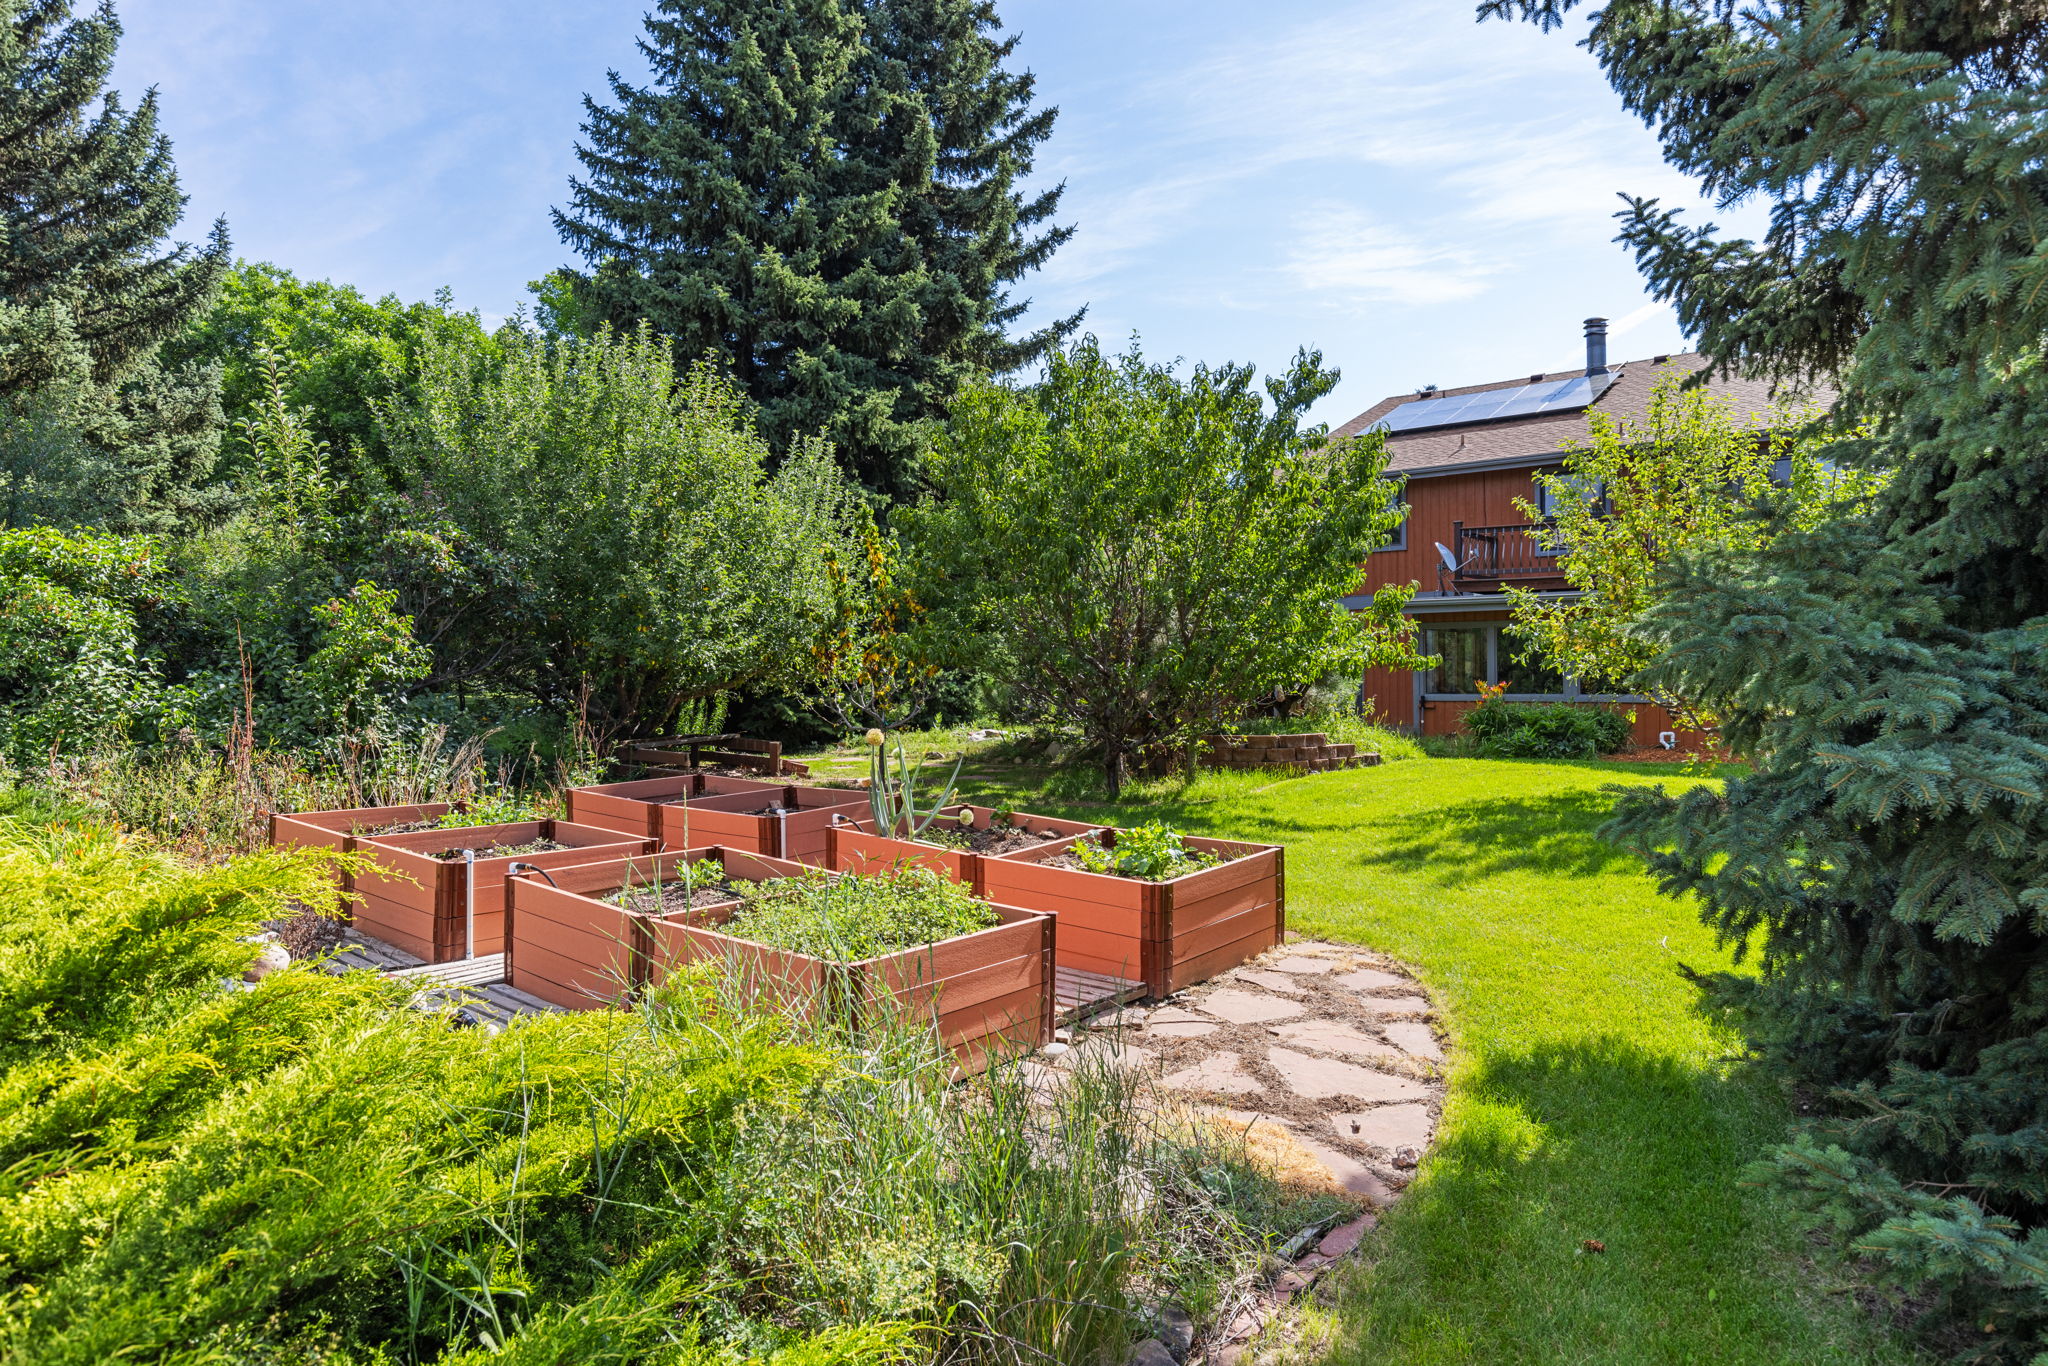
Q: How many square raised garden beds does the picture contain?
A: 8